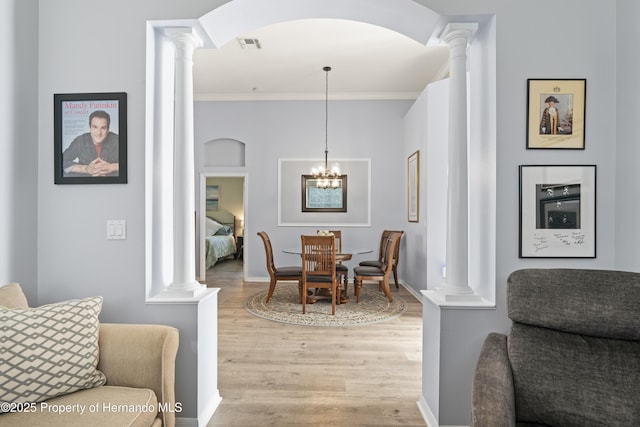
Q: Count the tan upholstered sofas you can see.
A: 1